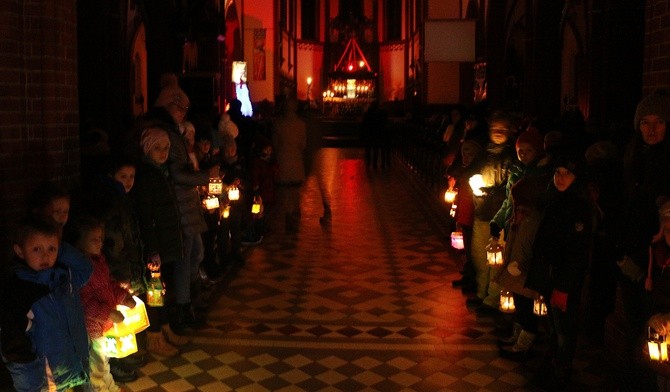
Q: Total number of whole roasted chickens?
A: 0